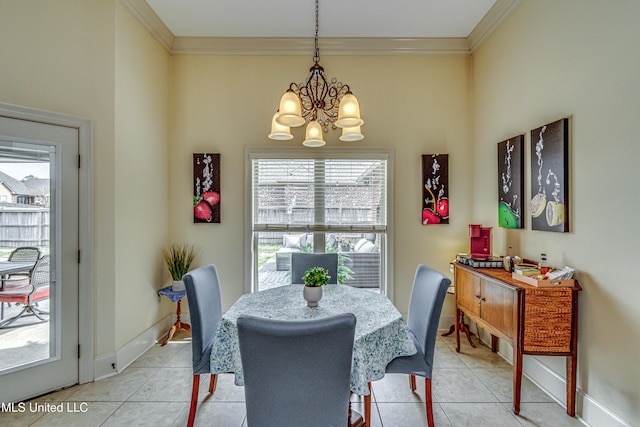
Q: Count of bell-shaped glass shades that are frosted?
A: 5